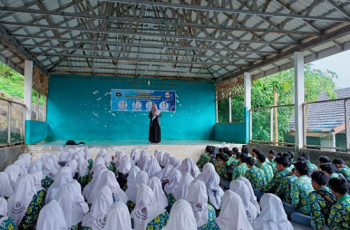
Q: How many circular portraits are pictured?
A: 4